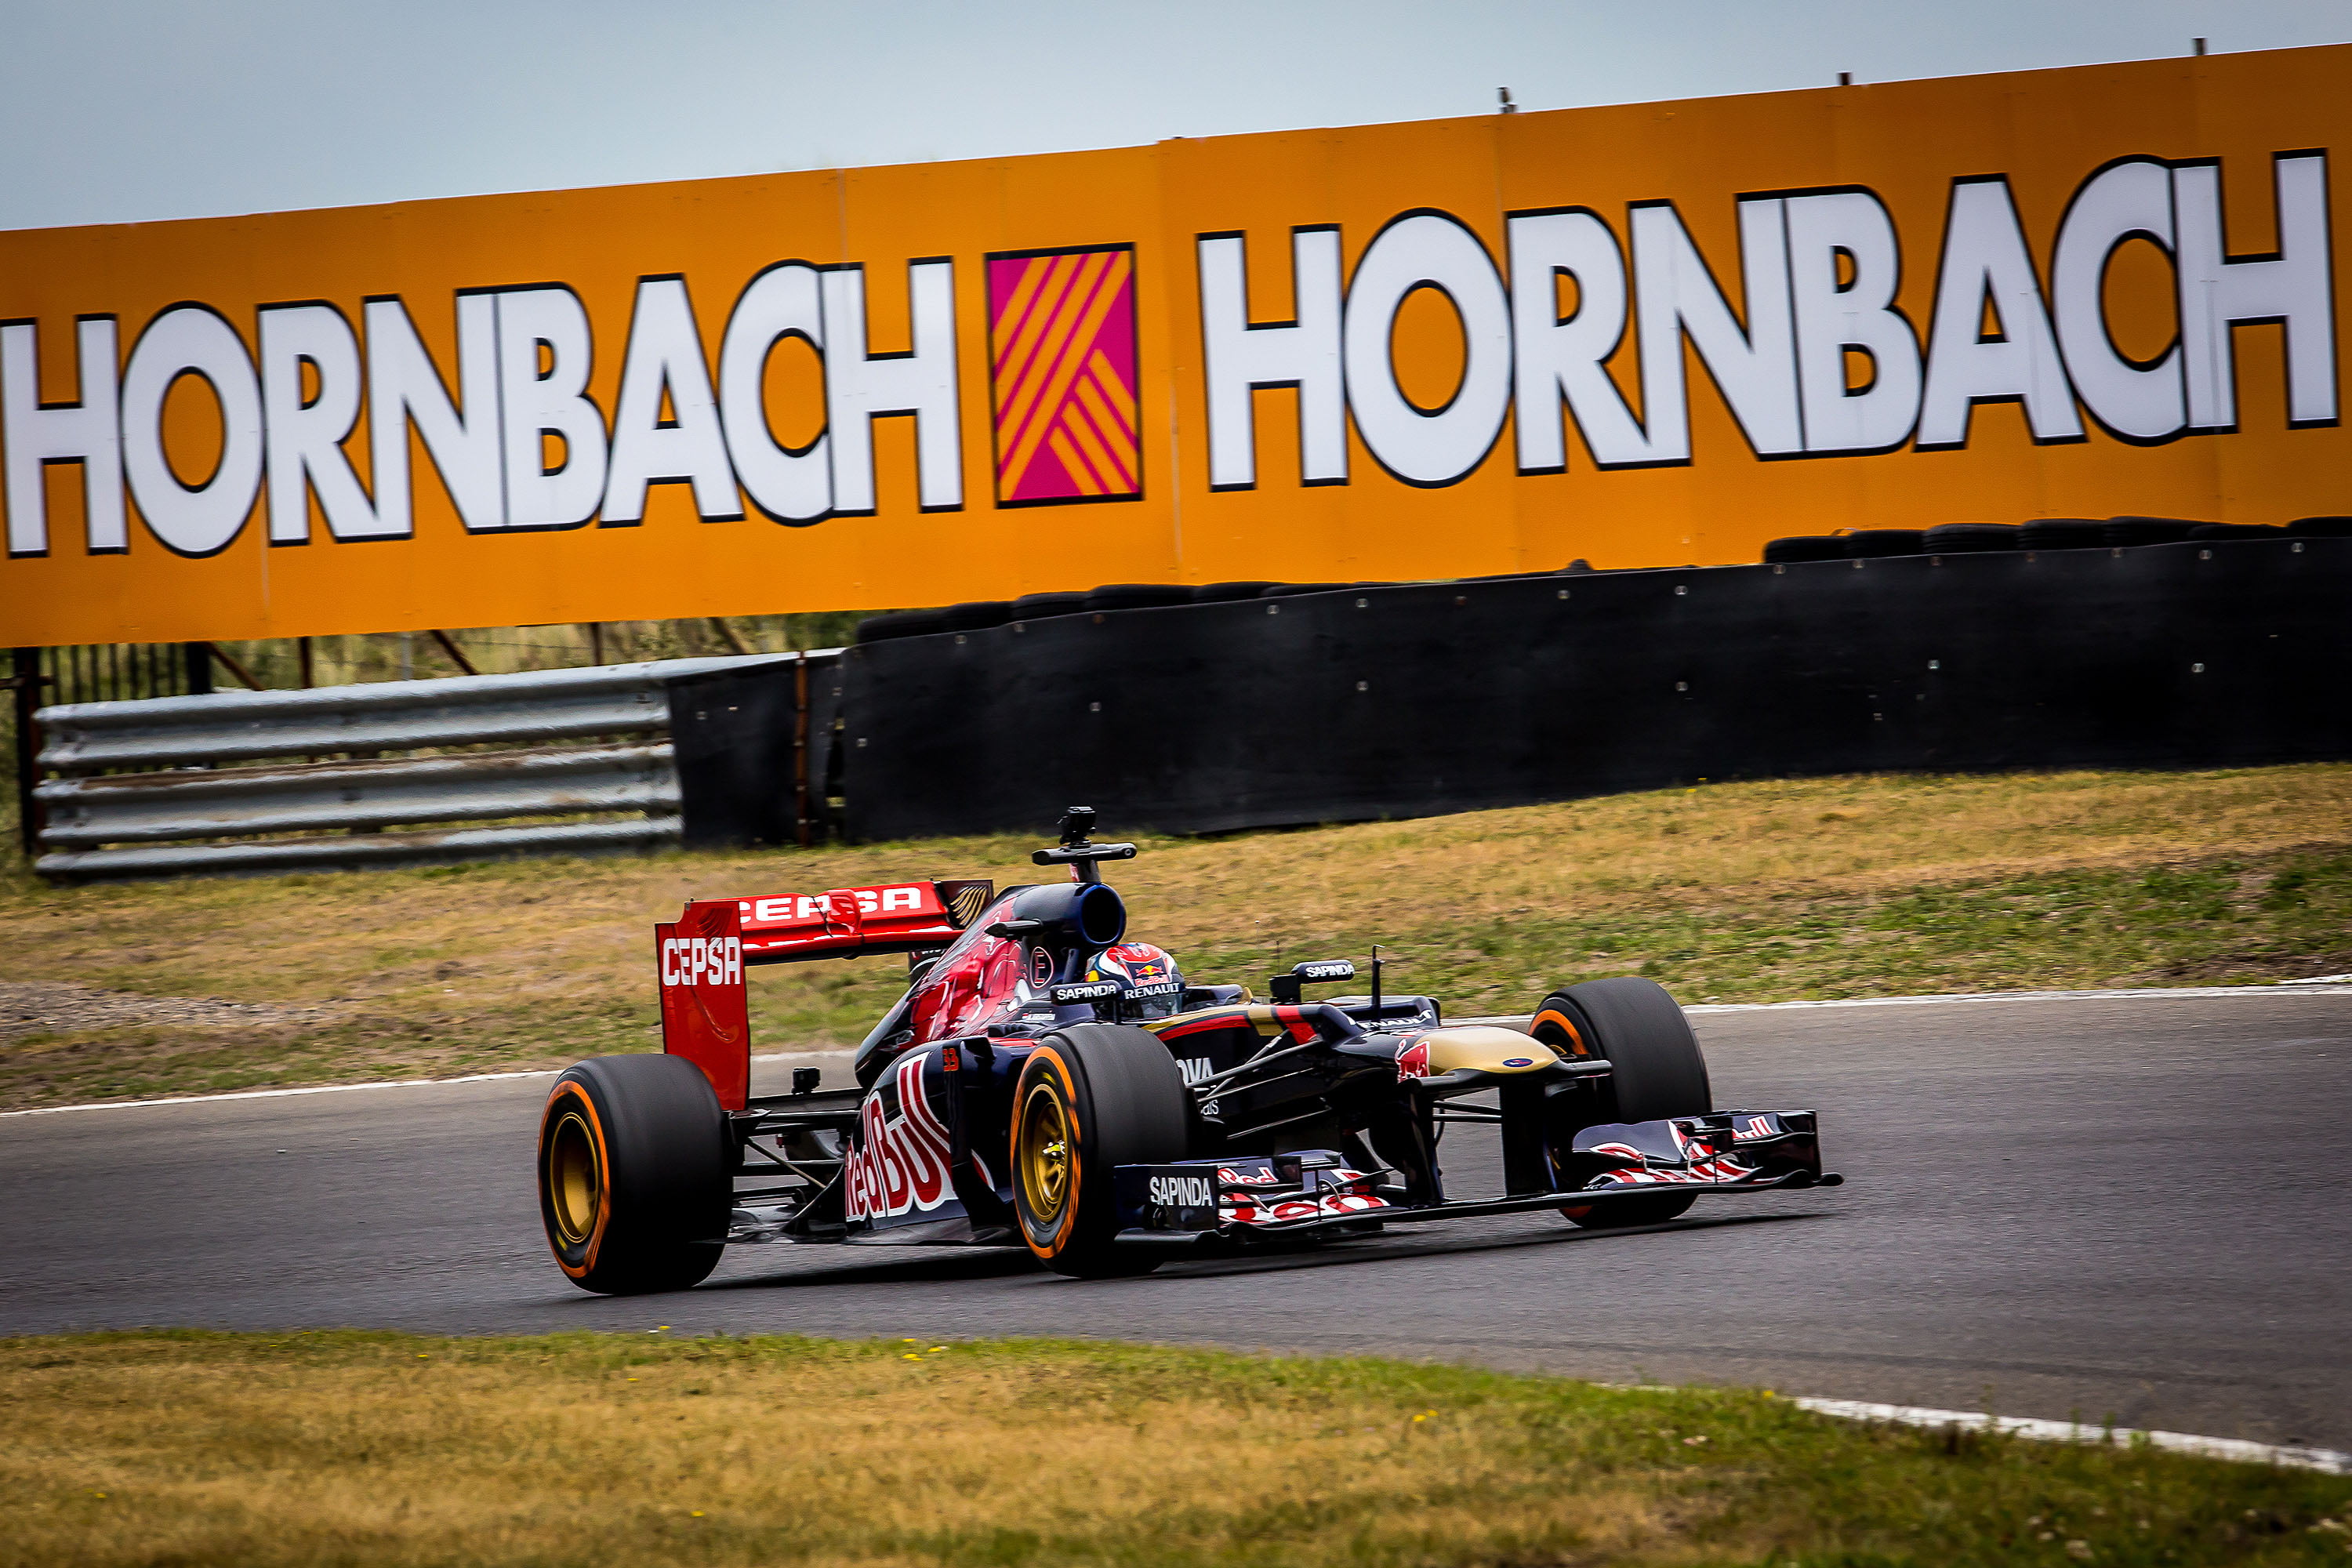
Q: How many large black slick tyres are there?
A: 3